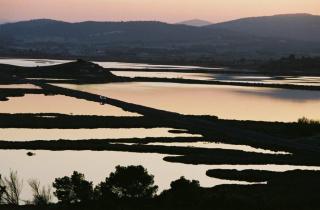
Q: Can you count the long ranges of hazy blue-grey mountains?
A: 1